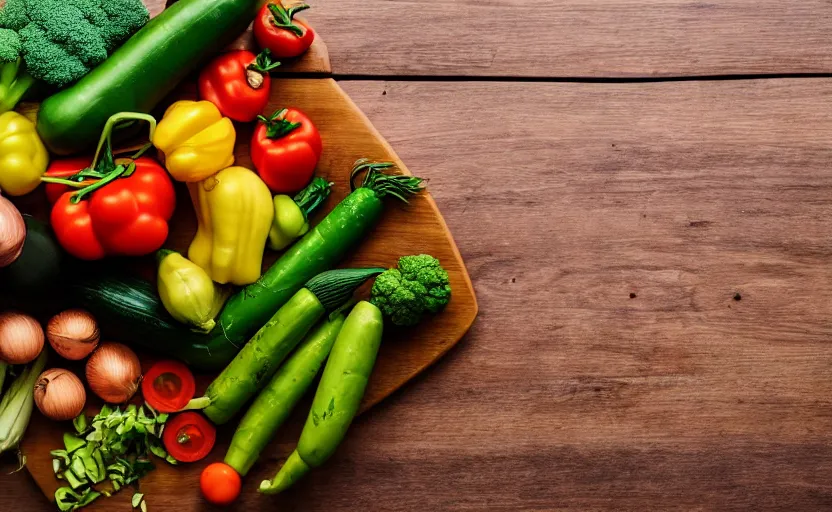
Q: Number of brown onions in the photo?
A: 5